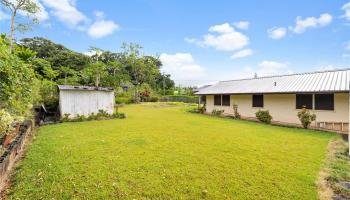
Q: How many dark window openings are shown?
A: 5